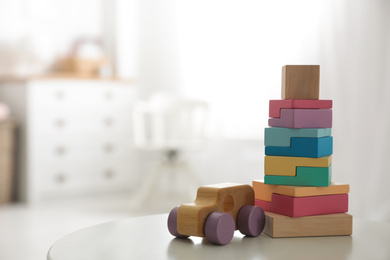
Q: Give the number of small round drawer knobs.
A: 8